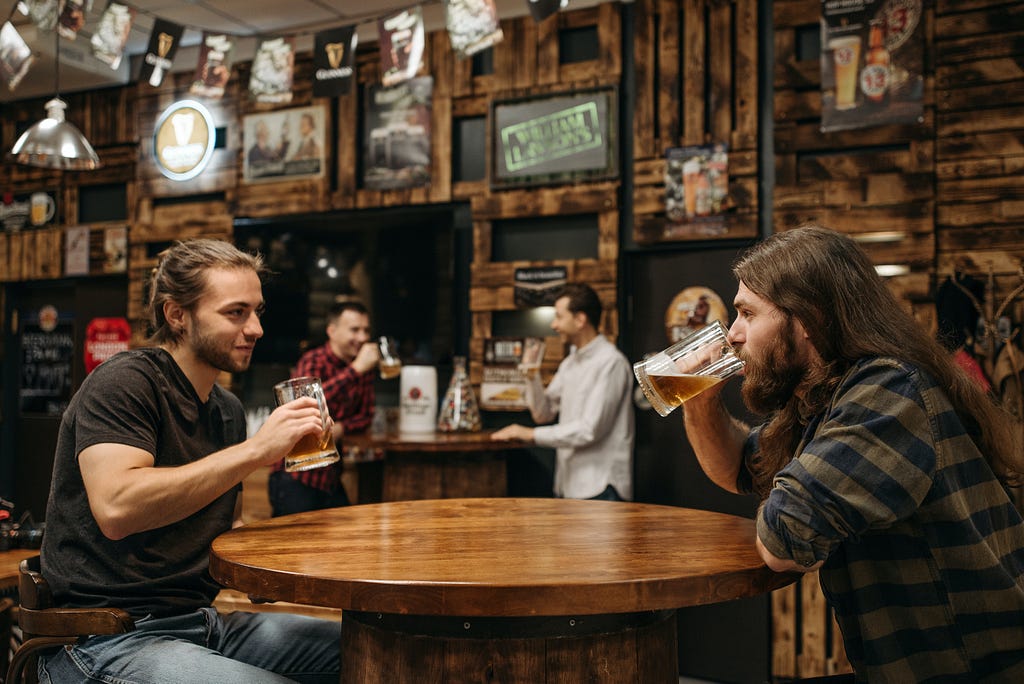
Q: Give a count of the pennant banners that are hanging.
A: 11